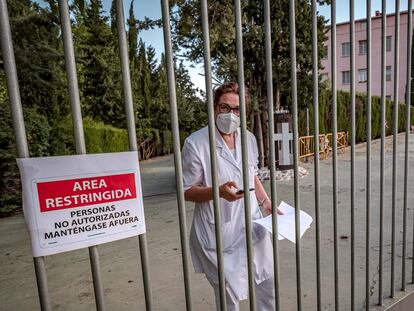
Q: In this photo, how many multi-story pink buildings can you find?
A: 1